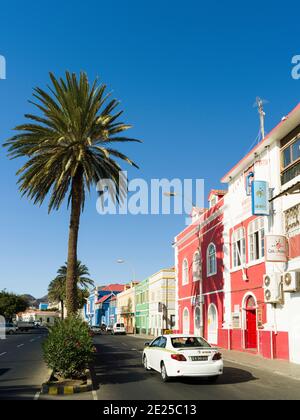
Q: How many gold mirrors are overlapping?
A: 0